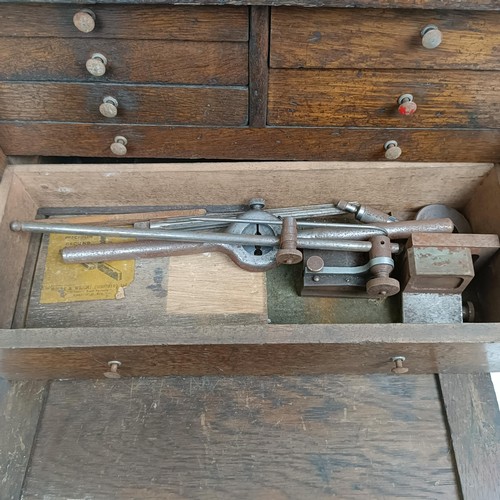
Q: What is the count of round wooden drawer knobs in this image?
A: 9